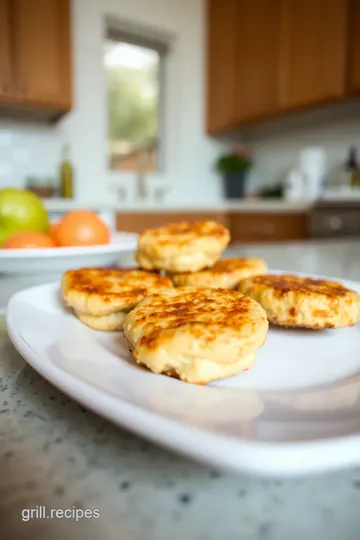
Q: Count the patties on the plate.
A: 5